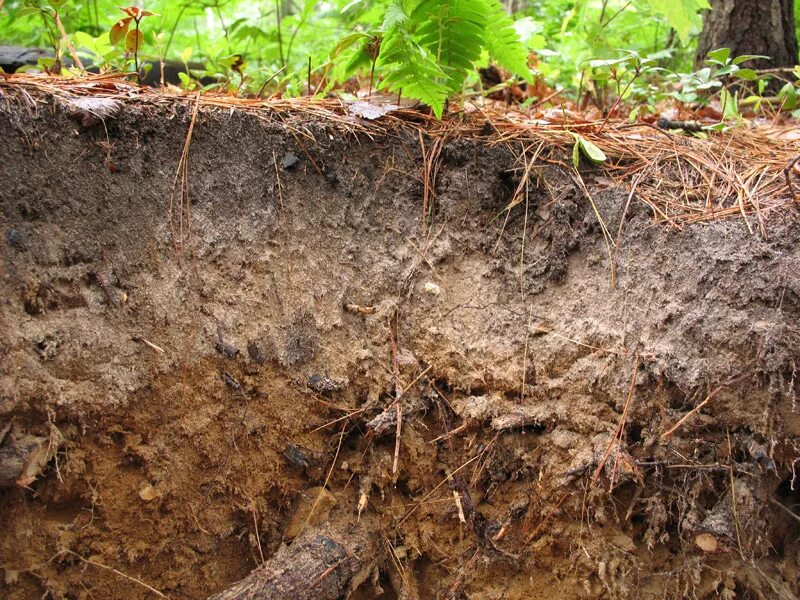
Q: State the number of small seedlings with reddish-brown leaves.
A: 1